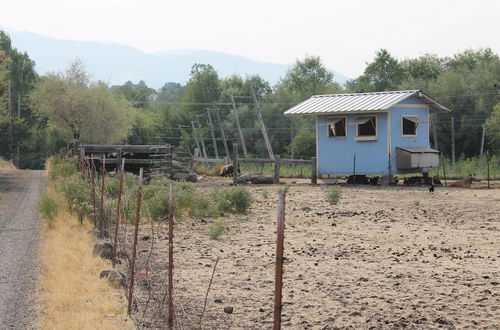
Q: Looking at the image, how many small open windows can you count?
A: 3